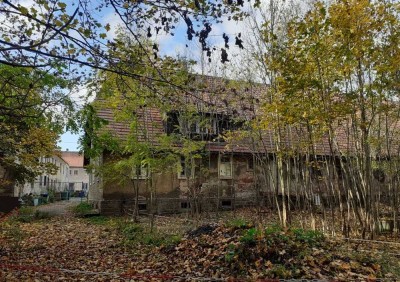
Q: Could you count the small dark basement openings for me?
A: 3